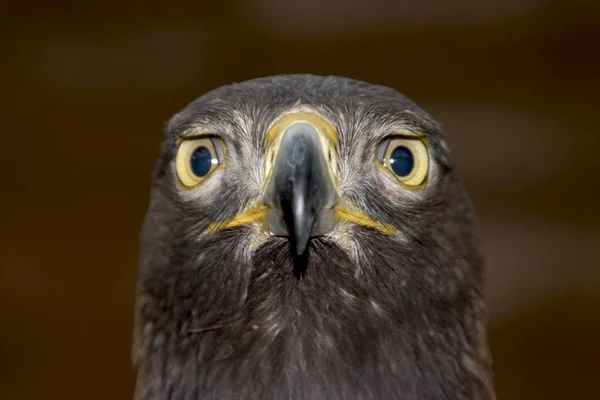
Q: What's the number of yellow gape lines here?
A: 2